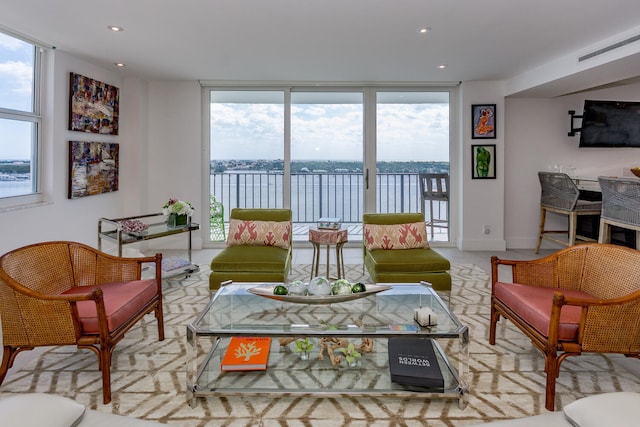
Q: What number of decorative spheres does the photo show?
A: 5